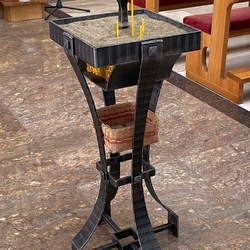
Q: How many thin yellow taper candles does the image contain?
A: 4